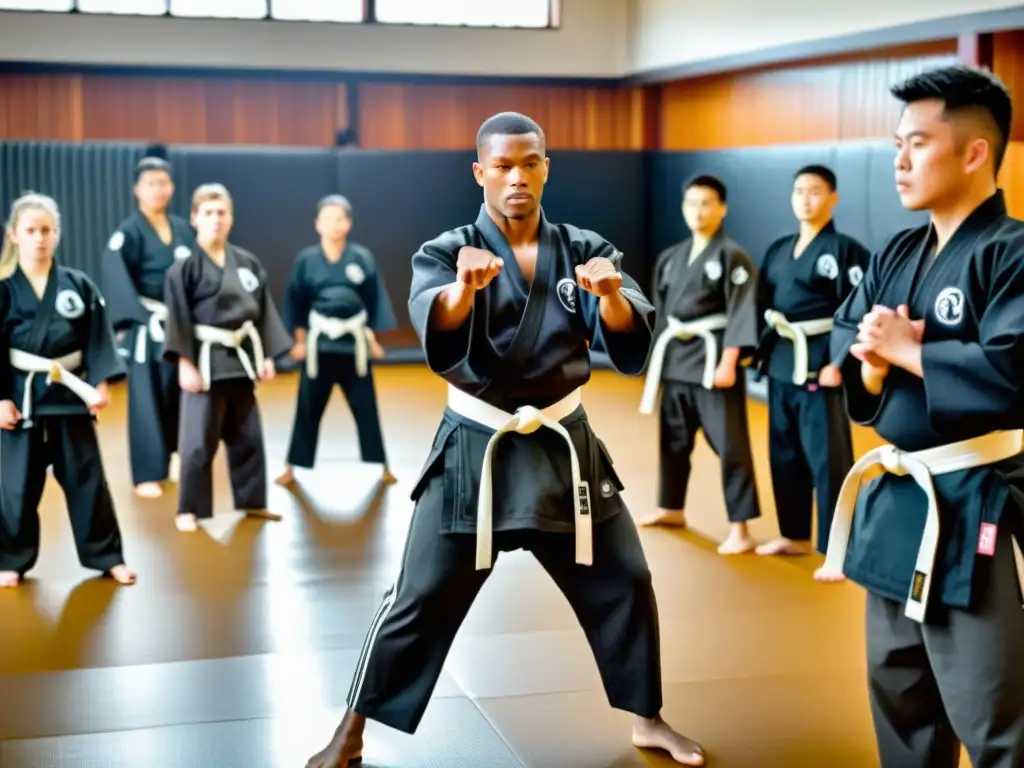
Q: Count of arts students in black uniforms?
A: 8